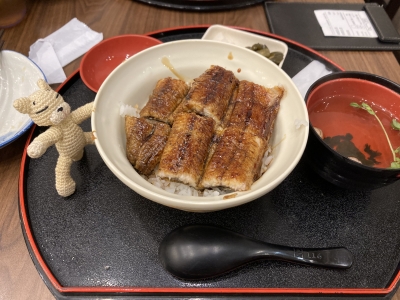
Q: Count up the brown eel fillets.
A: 6